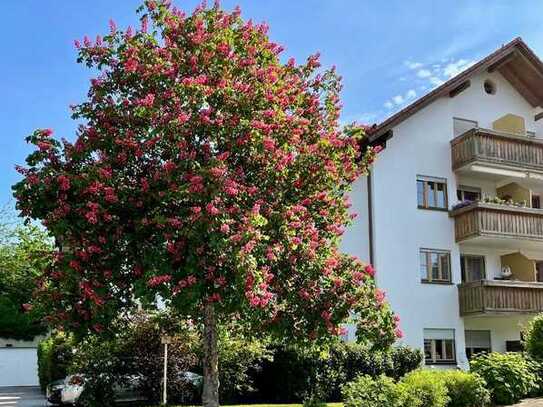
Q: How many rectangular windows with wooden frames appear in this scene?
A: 3